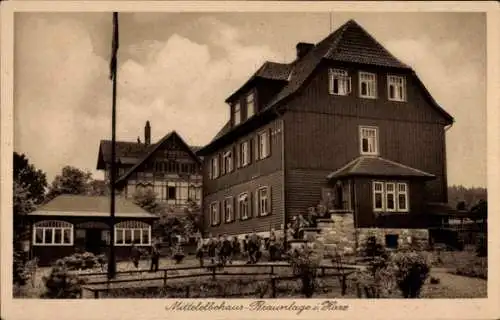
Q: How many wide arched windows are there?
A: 2